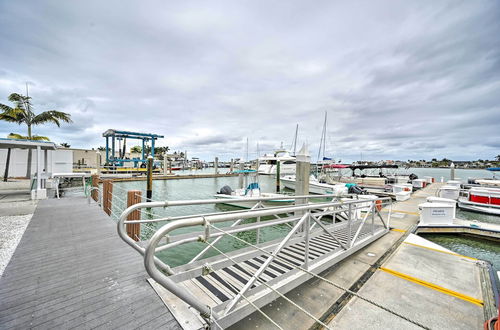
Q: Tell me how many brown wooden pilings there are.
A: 3